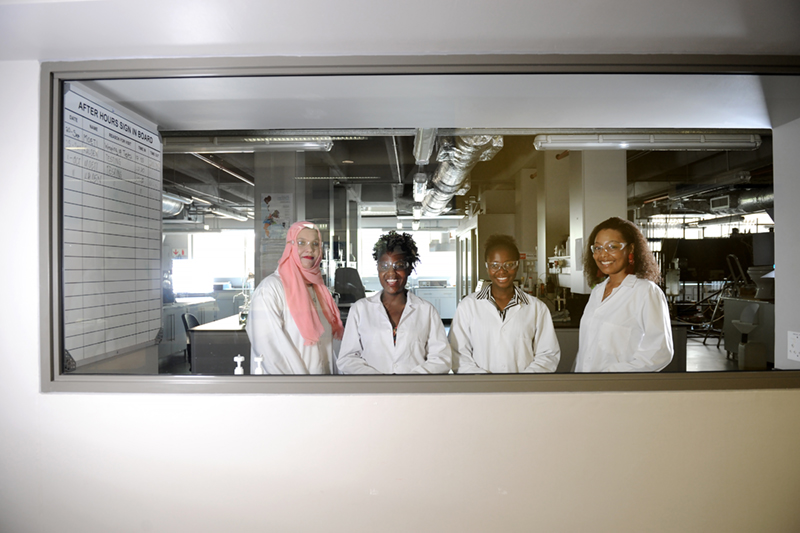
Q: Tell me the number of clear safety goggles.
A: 4